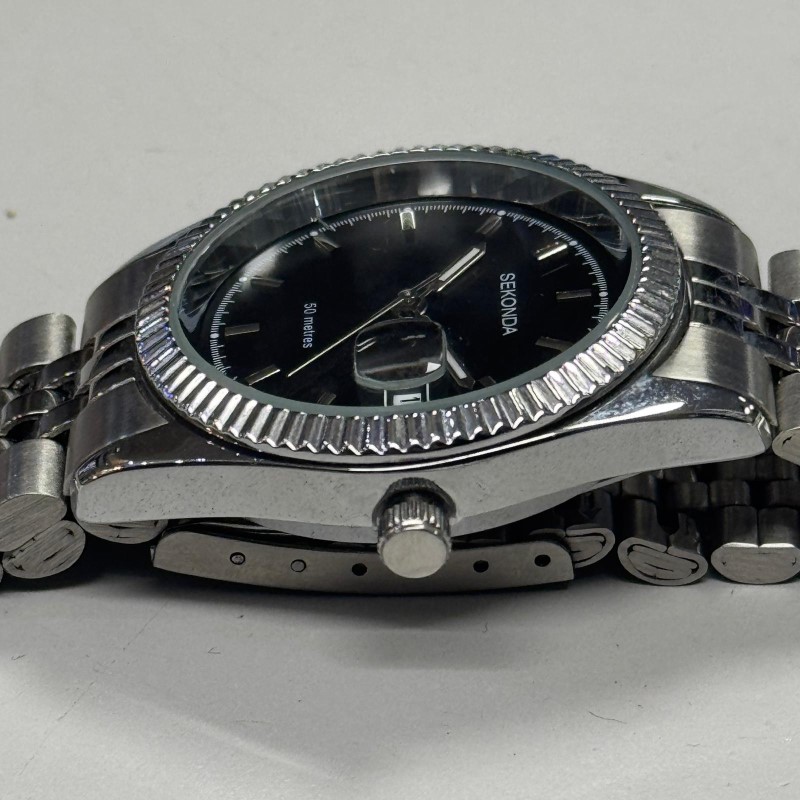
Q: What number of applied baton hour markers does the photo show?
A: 11